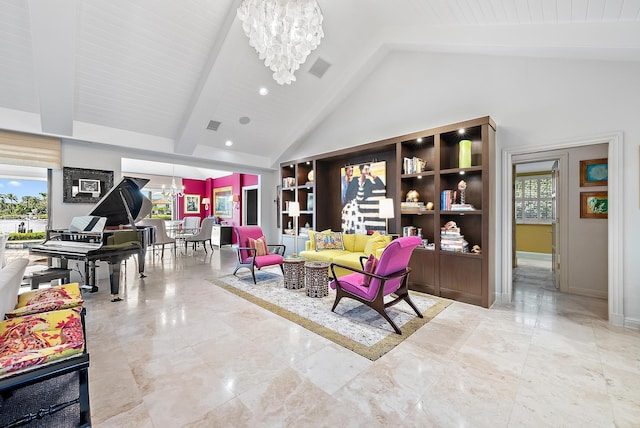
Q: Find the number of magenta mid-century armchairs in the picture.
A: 2